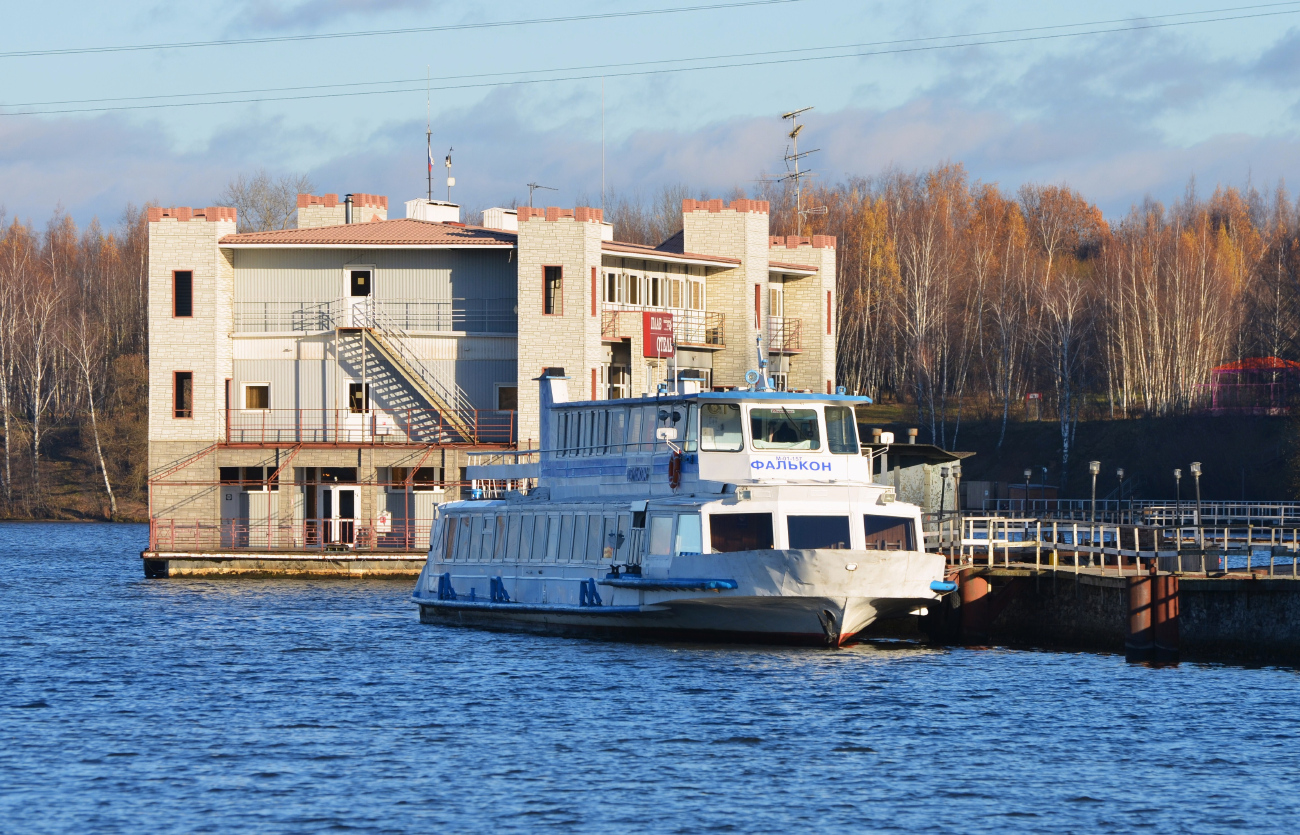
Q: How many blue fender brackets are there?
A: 3